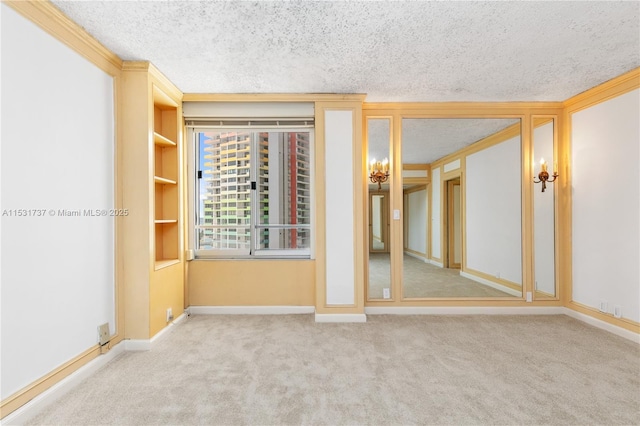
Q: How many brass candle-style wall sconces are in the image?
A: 2